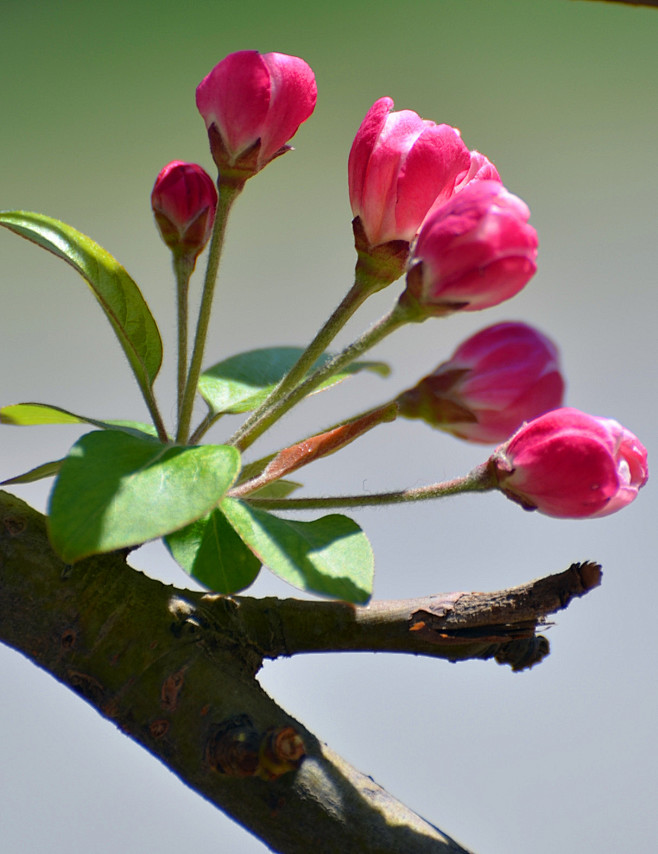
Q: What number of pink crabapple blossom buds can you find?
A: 6